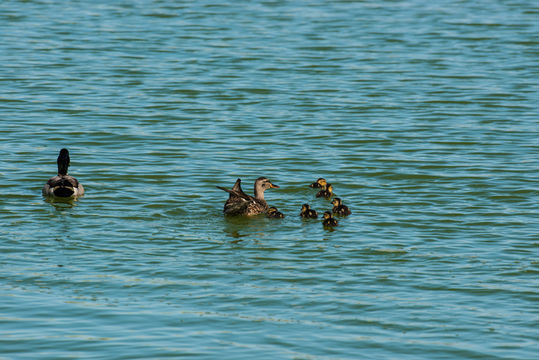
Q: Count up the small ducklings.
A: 6